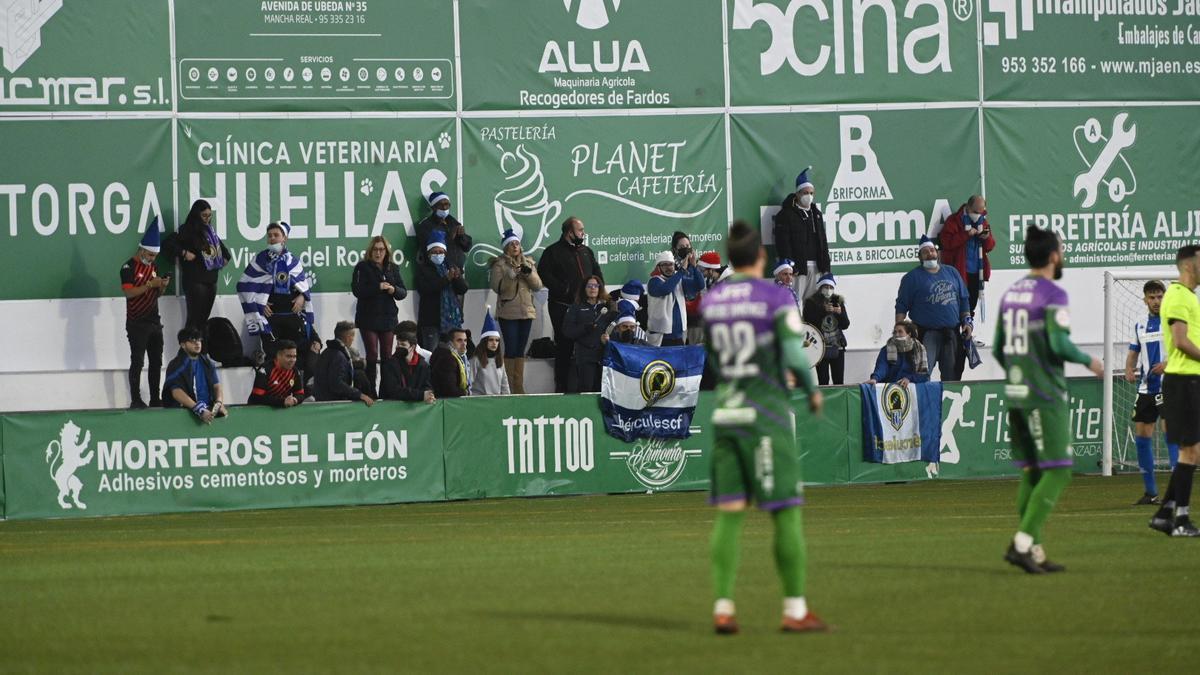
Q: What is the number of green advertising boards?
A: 13